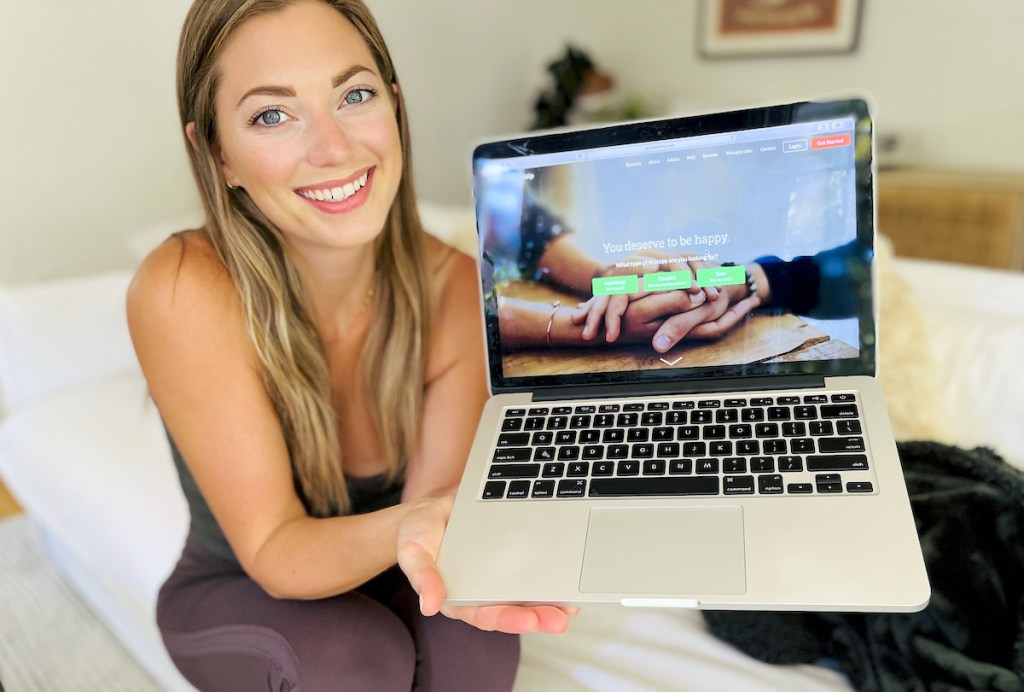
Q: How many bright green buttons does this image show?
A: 3